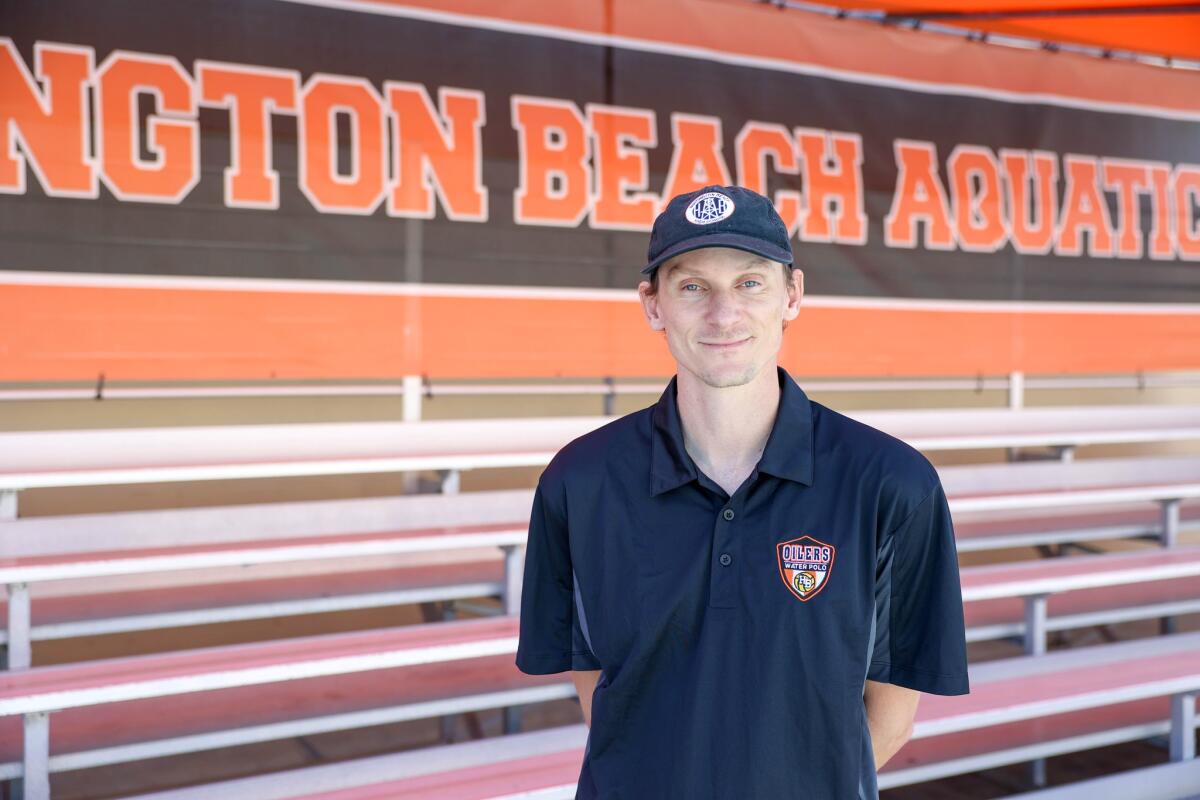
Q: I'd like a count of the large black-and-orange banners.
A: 1